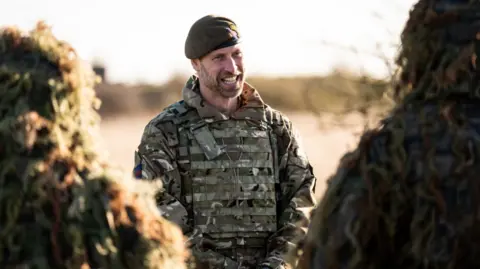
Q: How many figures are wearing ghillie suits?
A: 2